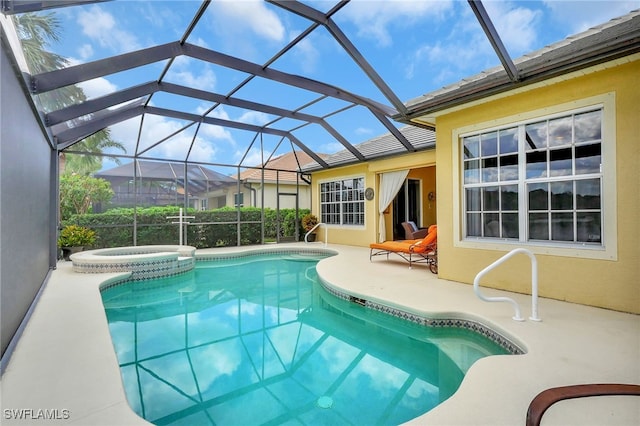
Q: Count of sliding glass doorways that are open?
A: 1